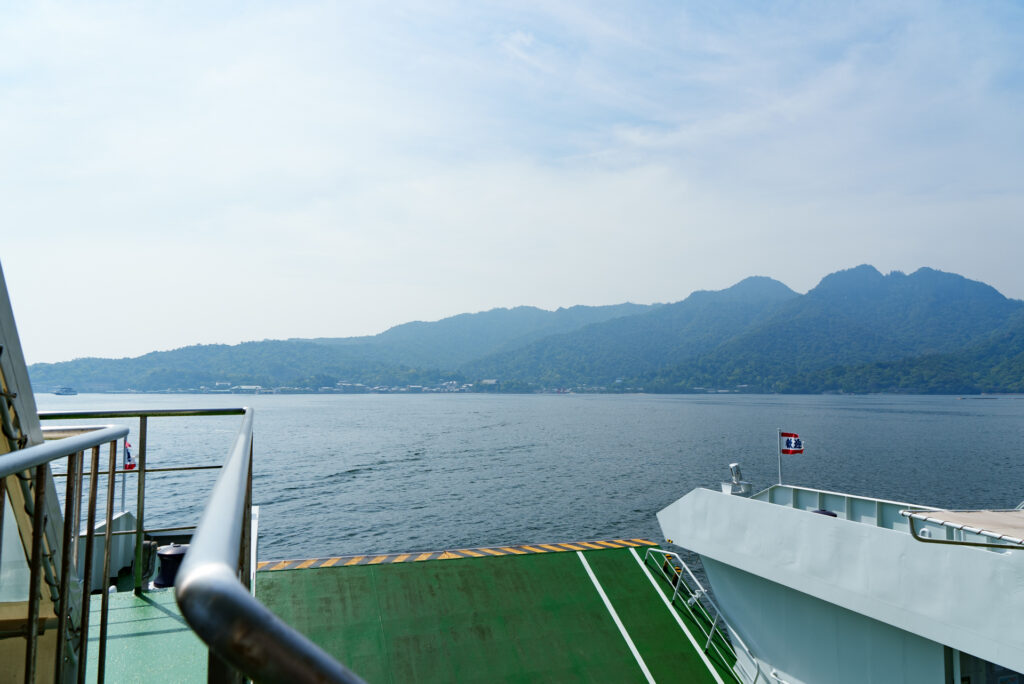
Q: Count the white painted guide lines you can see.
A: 2